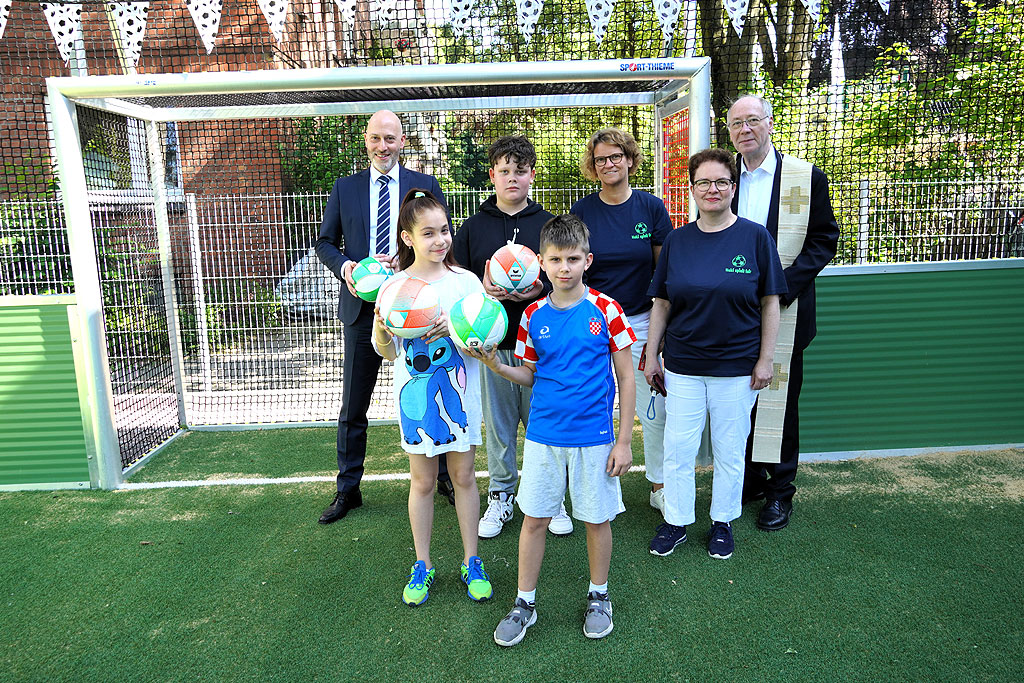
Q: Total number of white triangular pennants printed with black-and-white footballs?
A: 14